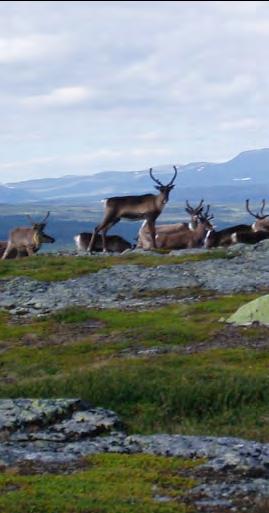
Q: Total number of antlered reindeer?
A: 5